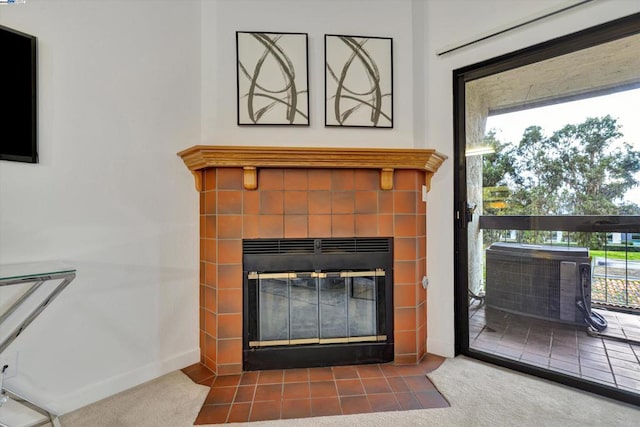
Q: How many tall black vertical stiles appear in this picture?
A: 1